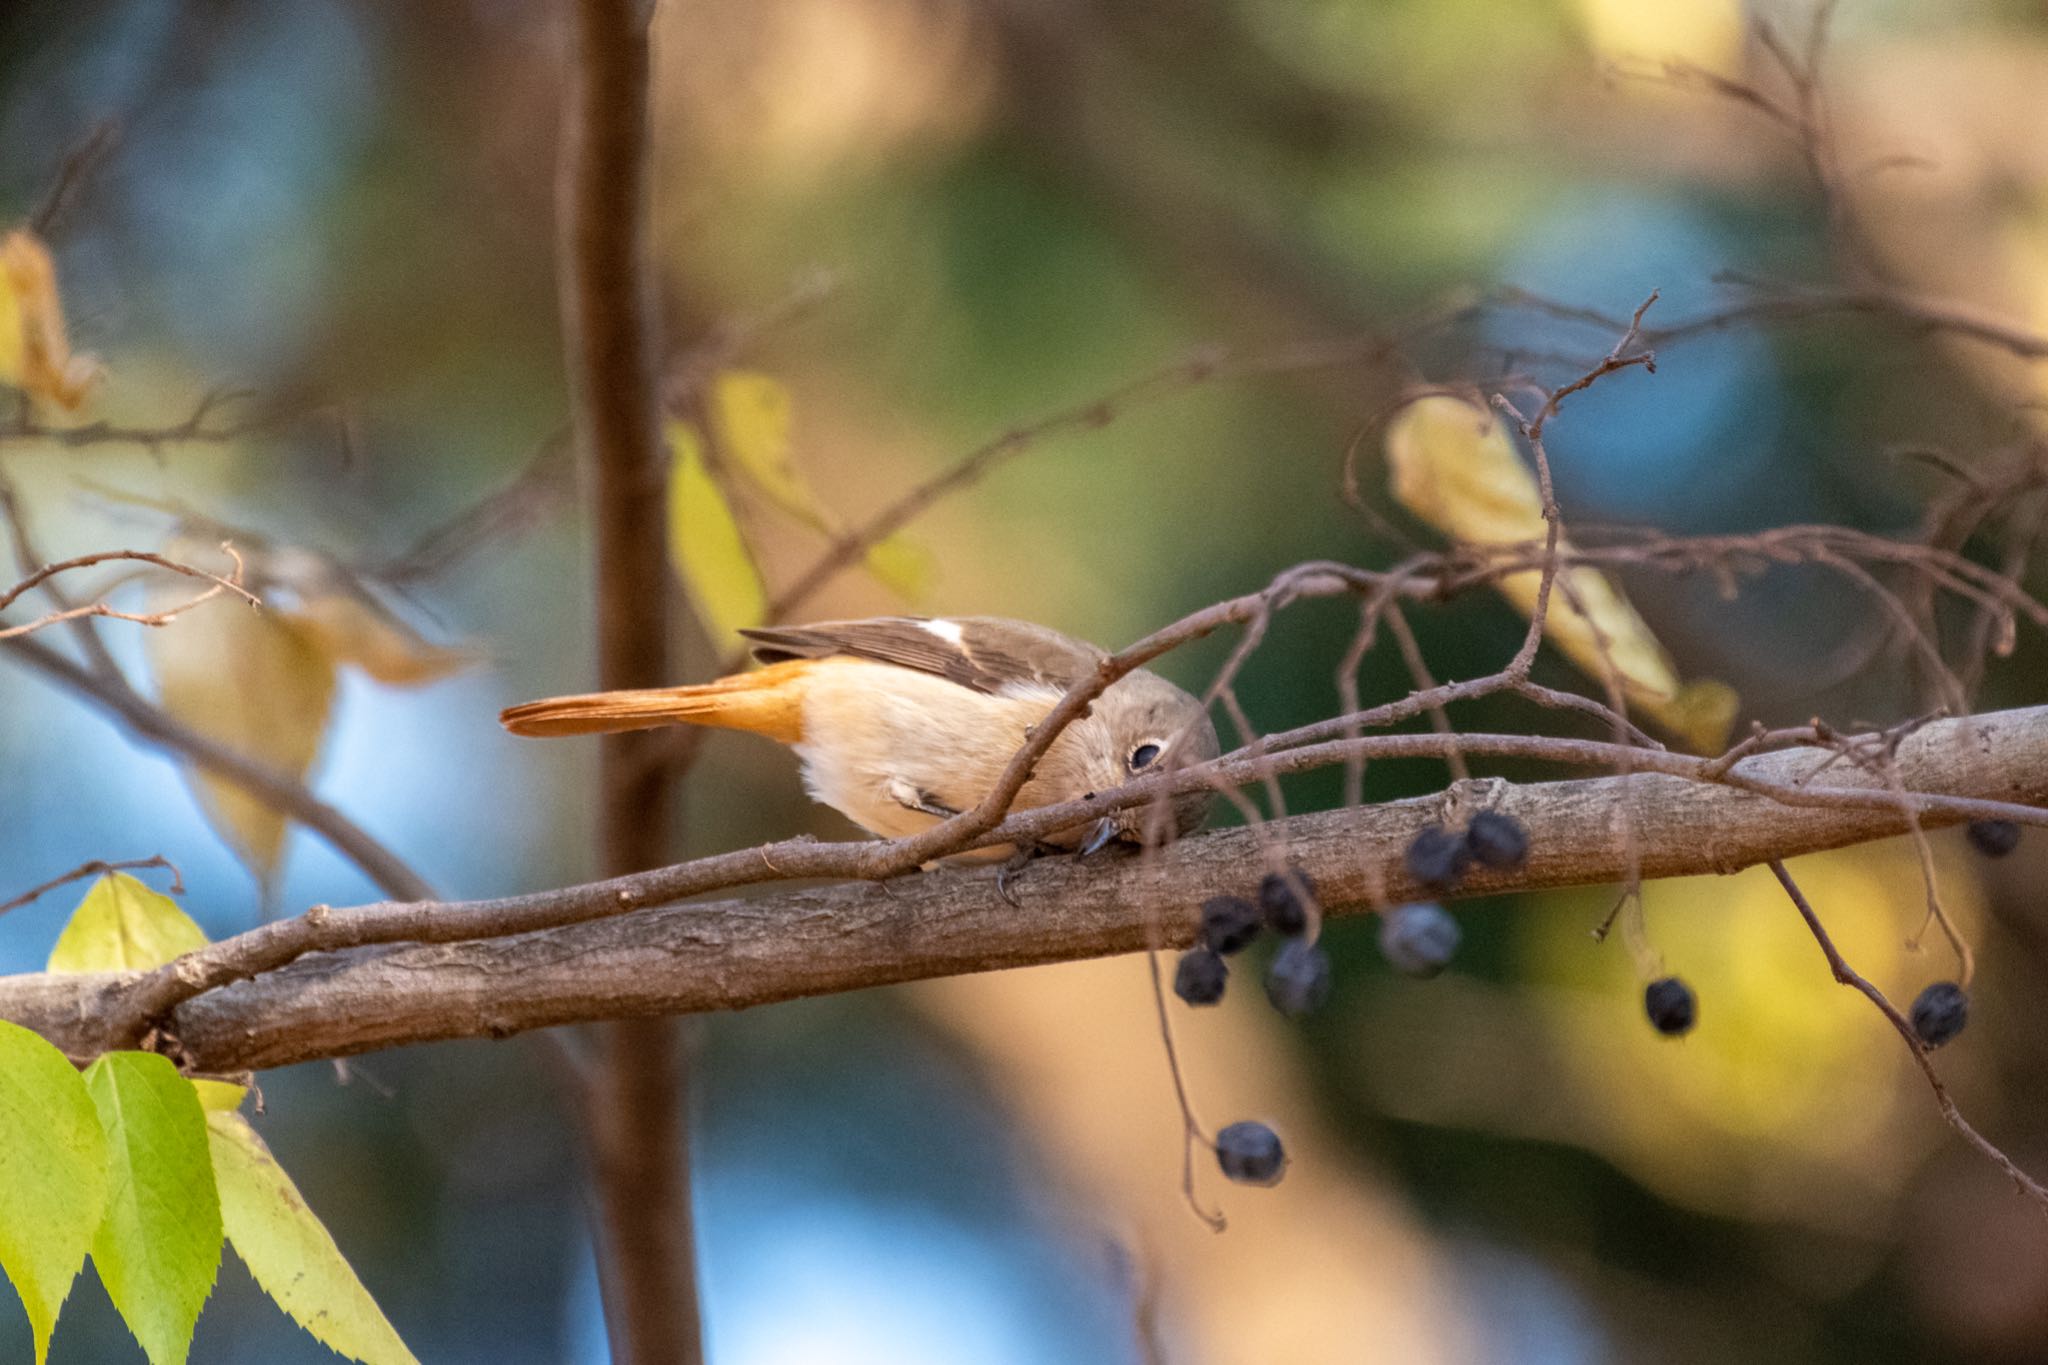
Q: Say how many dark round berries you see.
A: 11